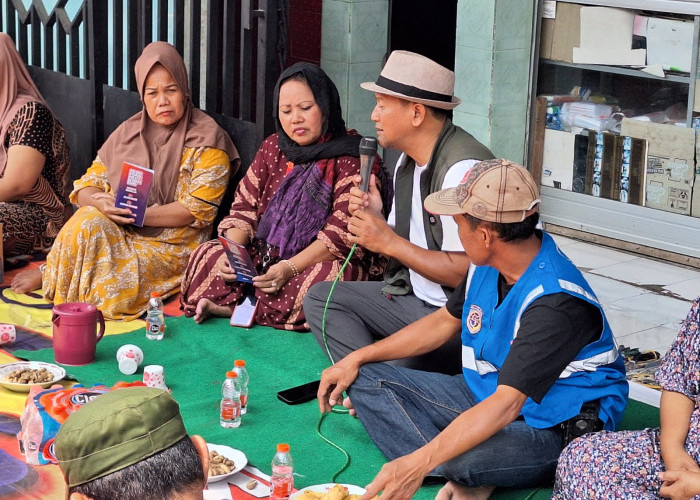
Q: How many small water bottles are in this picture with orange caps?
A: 4